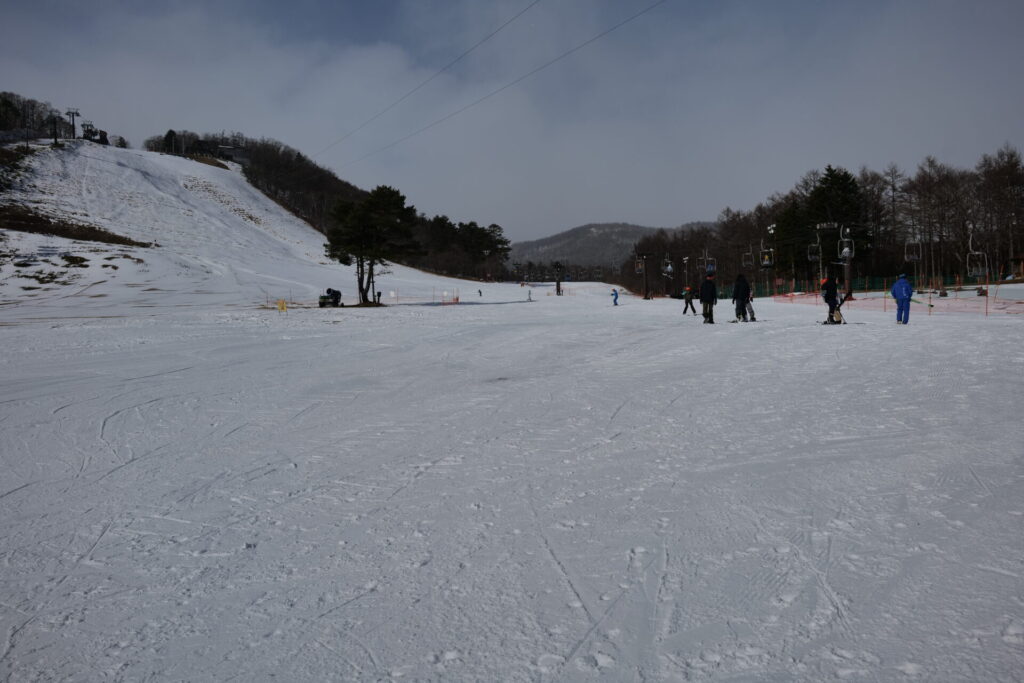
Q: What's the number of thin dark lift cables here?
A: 2